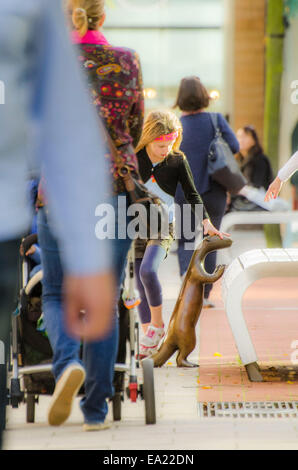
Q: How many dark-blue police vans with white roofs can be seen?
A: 0